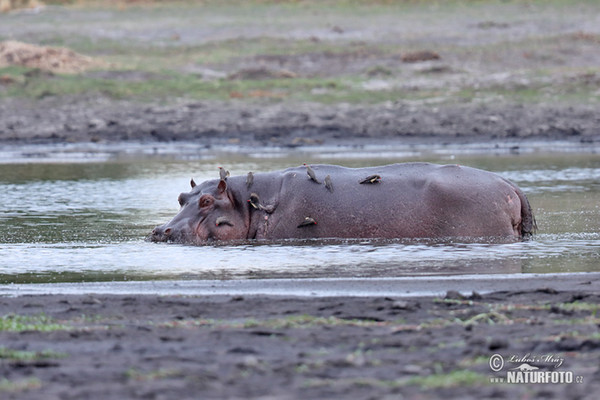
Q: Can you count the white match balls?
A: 0